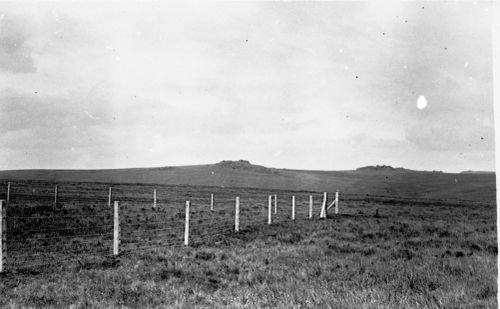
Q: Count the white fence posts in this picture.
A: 15